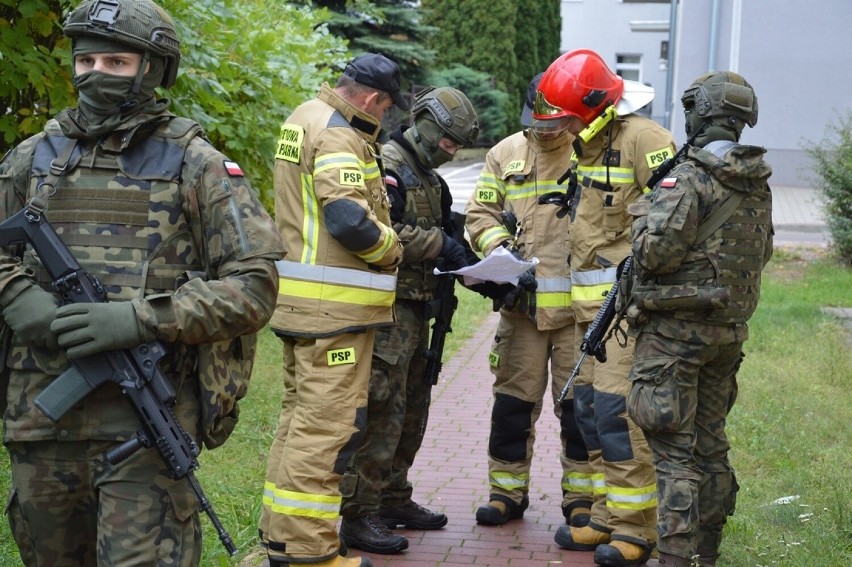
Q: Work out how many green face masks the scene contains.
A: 3